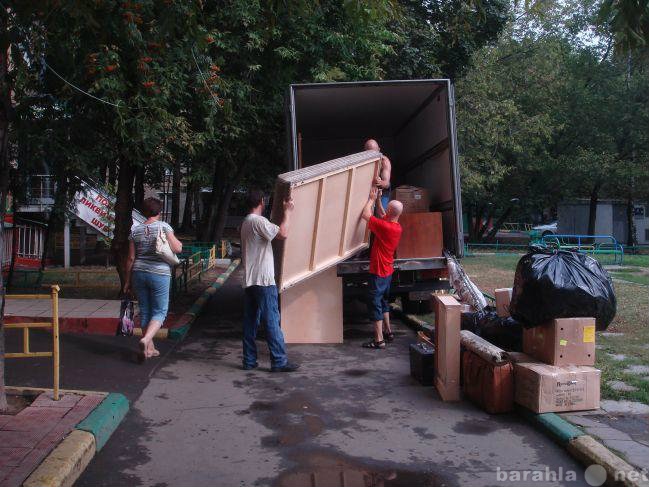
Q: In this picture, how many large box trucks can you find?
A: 1